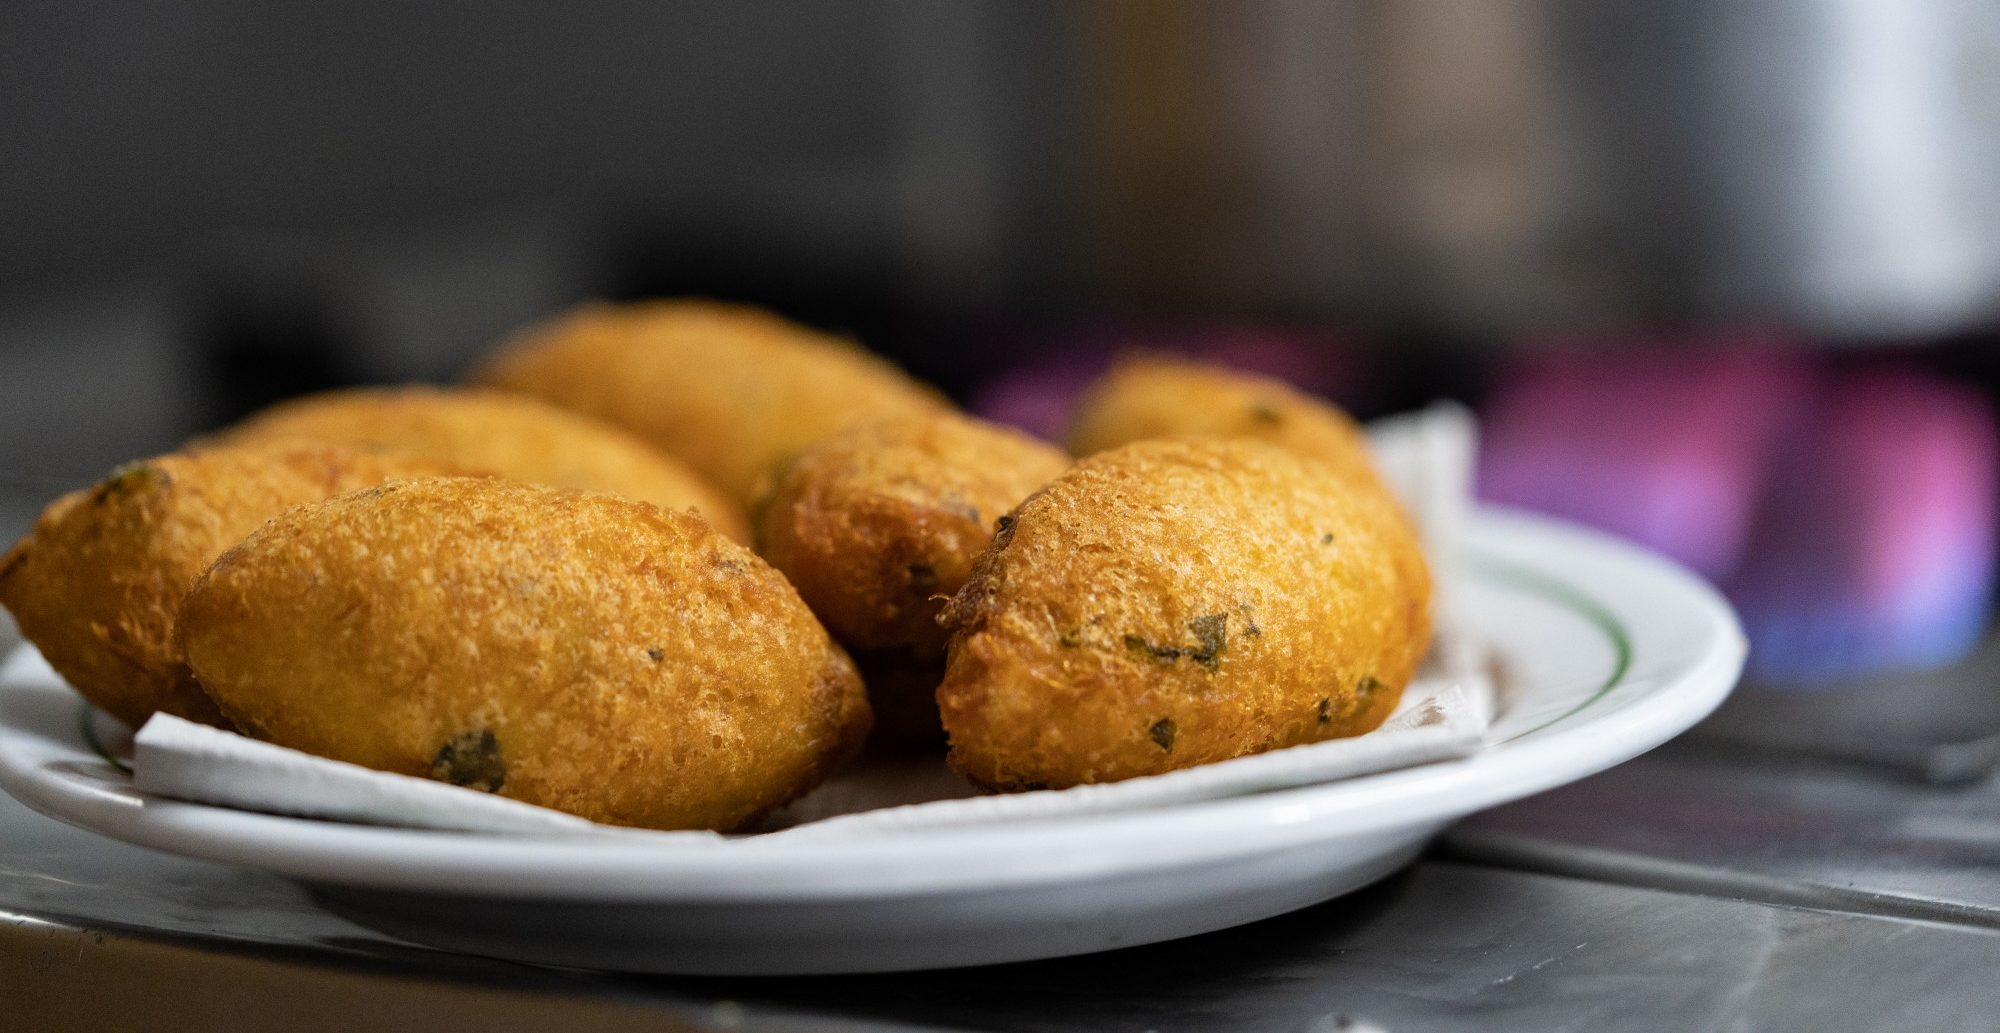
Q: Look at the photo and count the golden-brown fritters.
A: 7